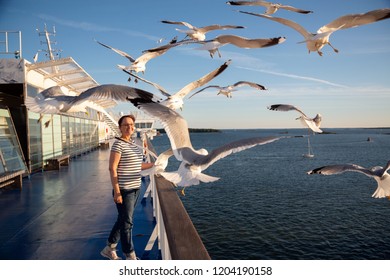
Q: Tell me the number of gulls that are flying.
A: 12